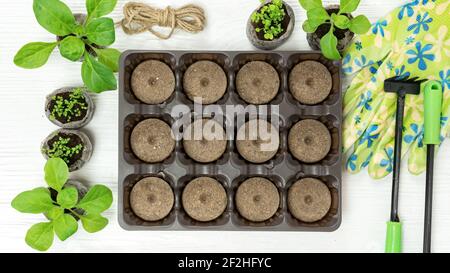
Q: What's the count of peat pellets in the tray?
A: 12